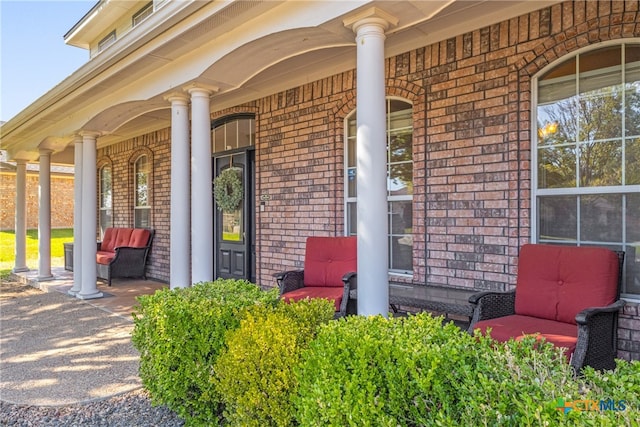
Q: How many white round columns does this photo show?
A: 7